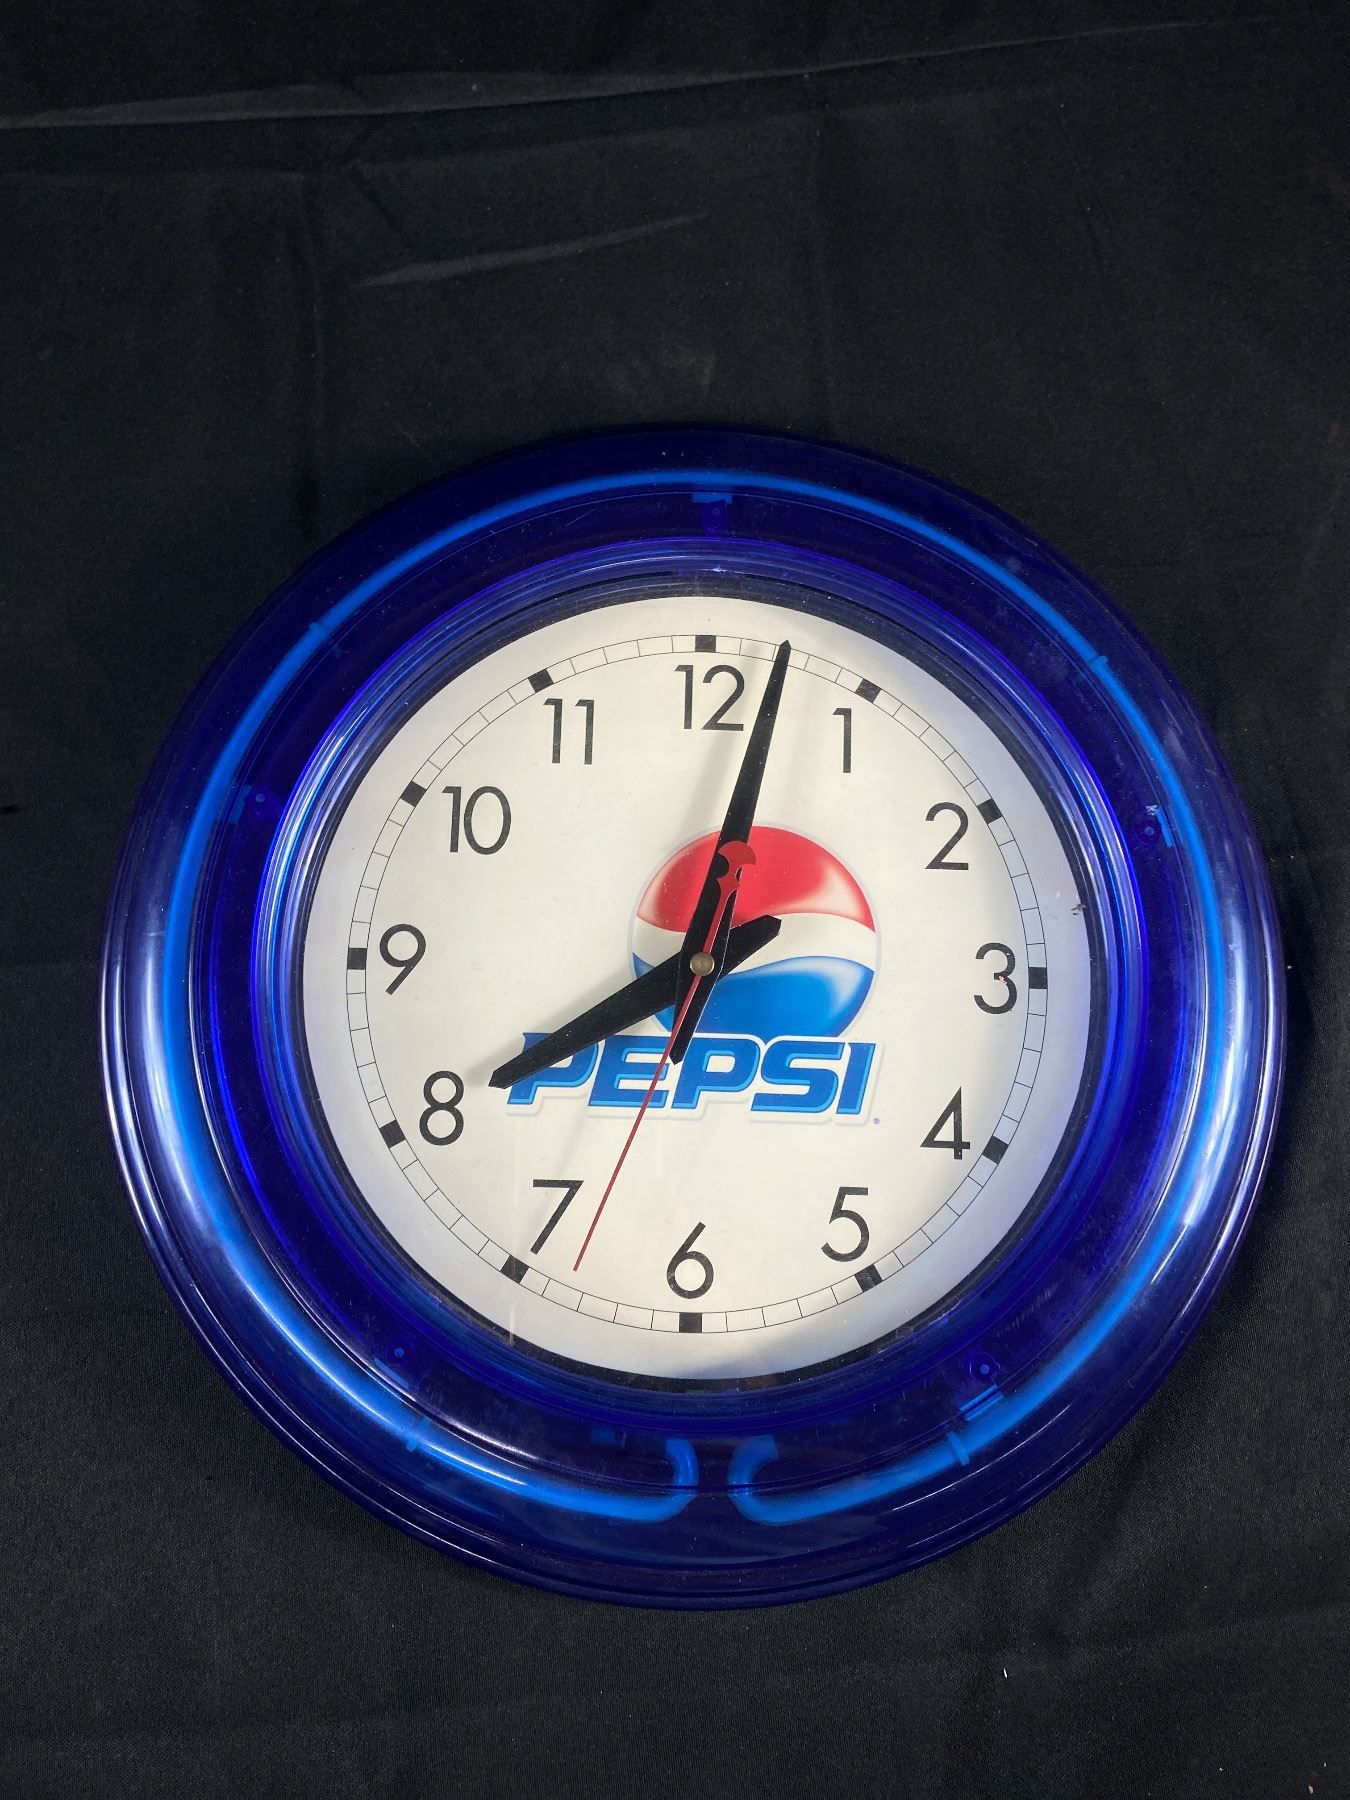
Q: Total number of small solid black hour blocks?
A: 12